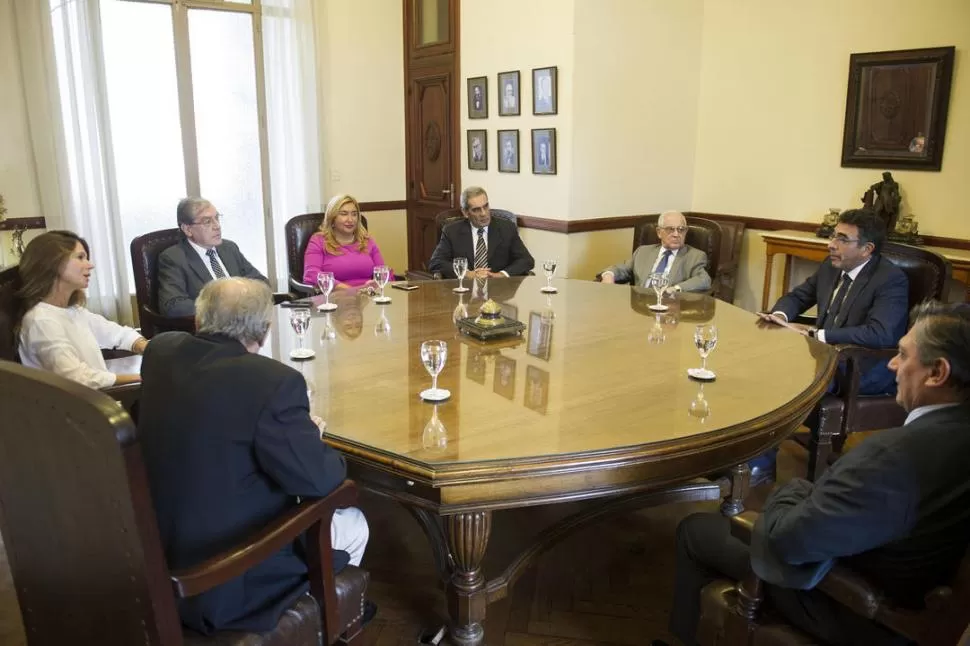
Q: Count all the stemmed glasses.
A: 8